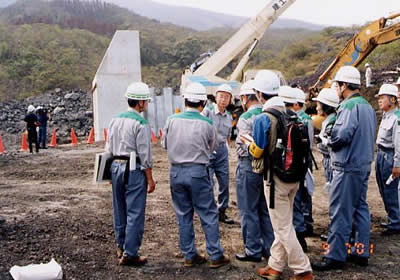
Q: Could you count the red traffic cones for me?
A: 8